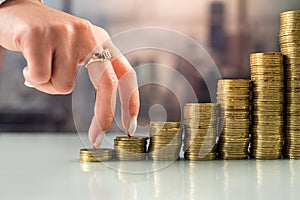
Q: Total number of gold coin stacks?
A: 7